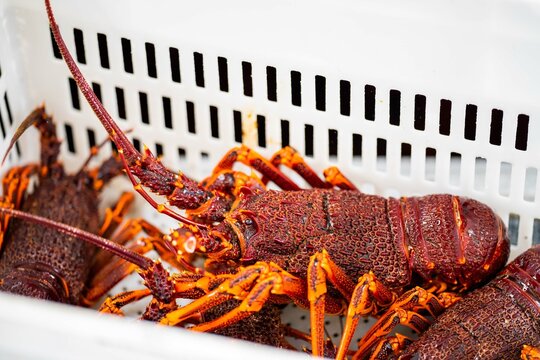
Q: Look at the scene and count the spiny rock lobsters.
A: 4